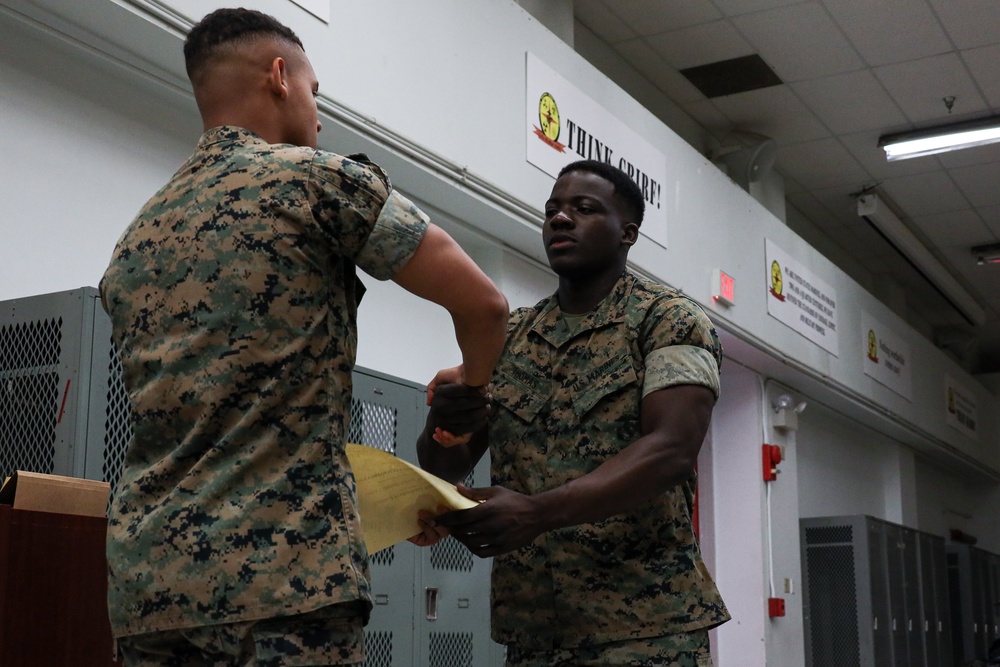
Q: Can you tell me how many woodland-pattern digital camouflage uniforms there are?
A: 2